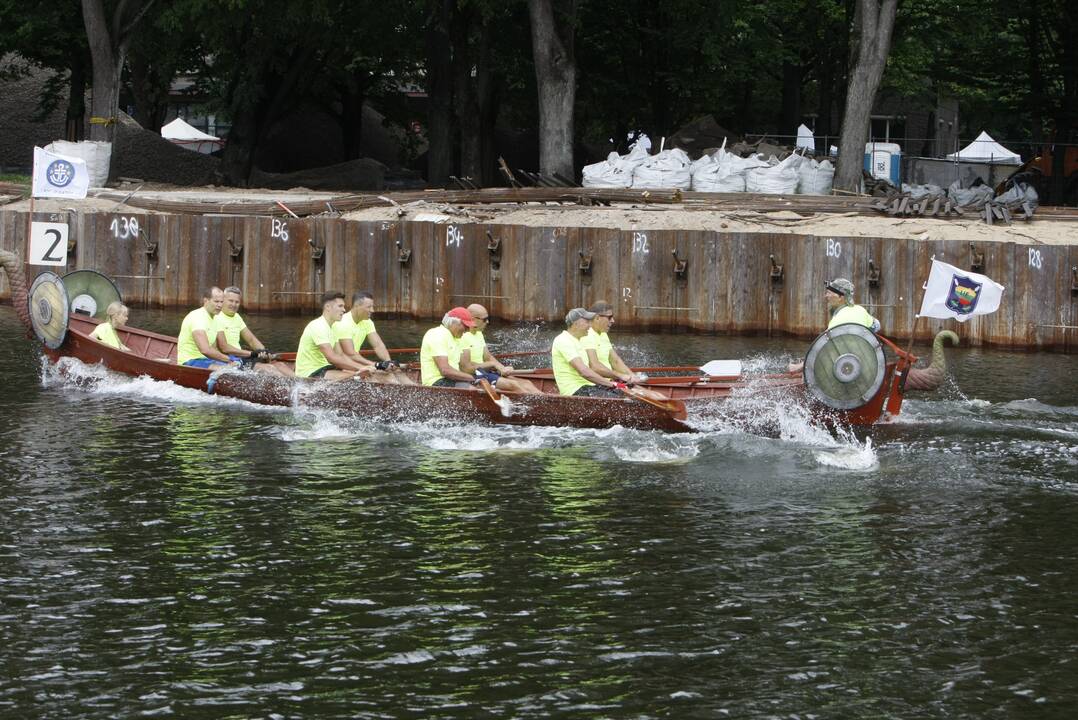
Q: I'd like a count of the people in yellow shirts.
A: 10